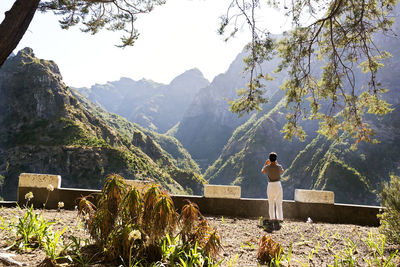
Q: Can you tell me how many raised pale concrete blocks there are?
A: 4